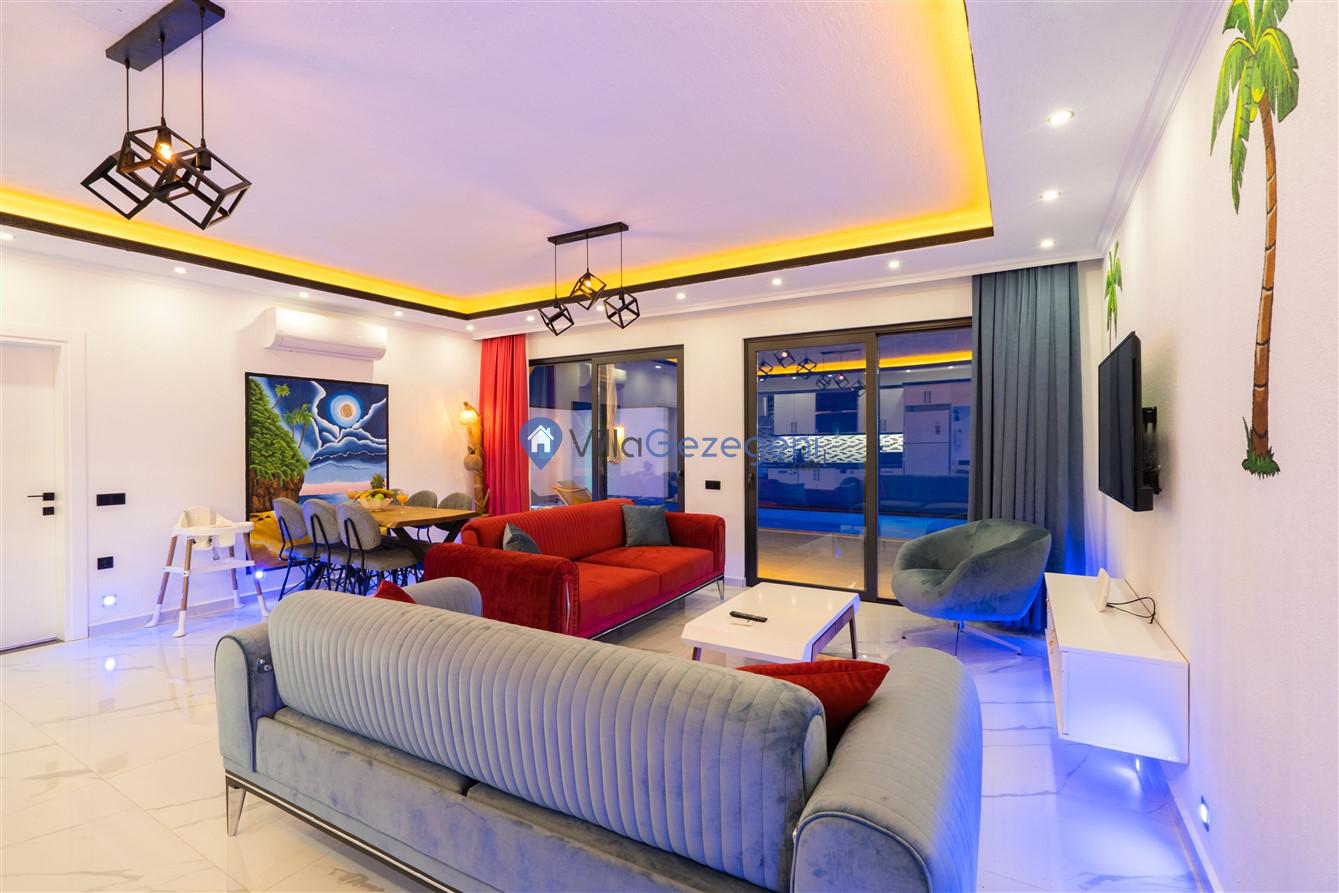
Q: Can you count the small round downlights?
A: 13